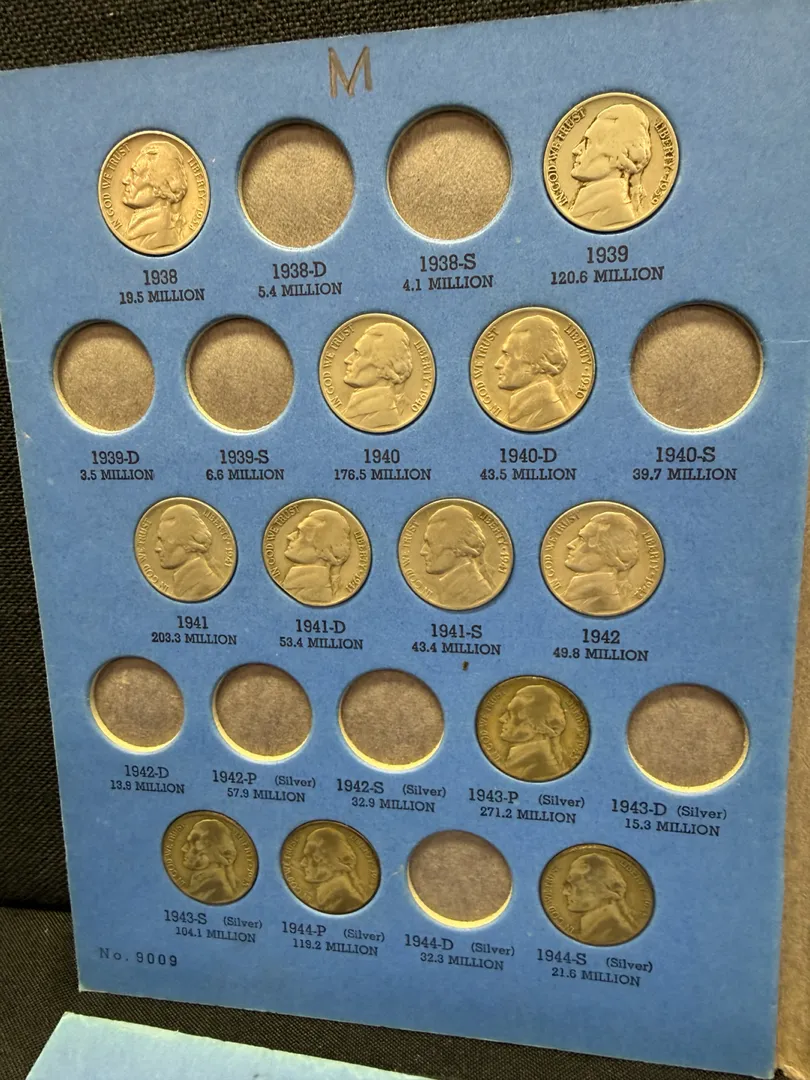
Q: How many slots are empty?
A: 10